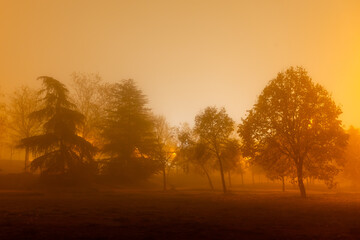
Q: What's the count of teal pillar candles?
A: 0